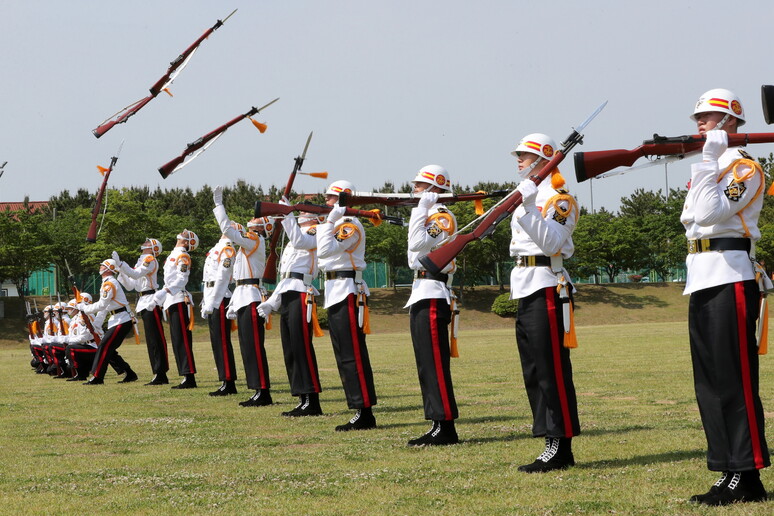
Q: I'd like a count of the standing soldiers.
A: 10